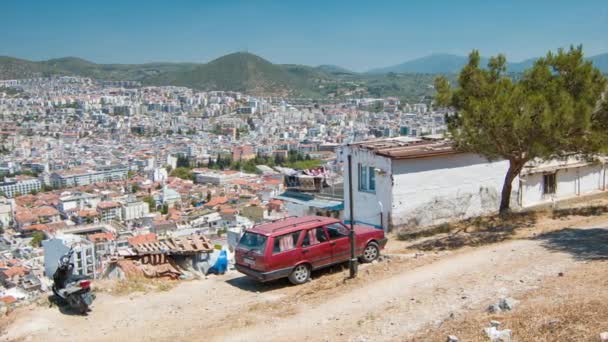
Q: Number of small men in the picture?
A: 0